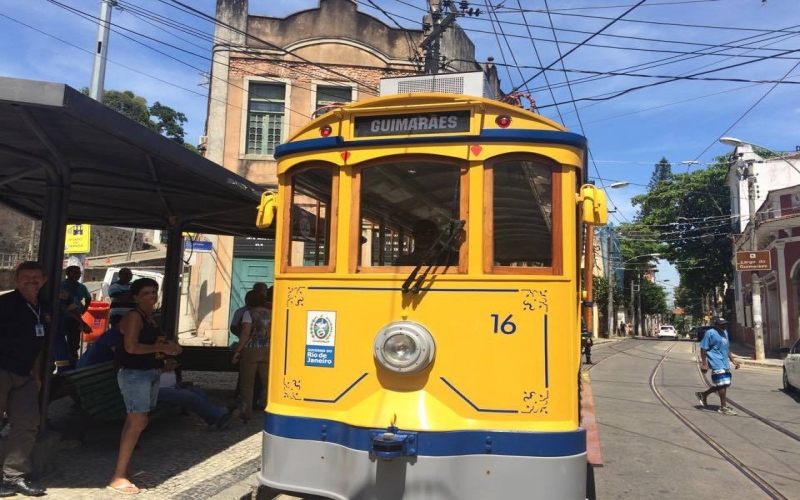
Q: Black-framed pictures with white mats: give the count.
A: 0